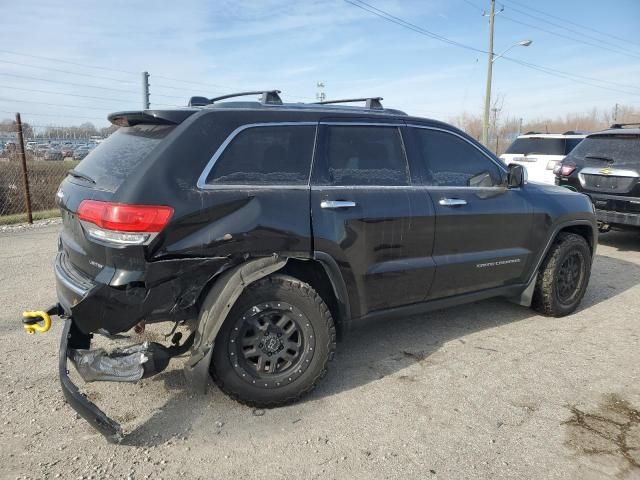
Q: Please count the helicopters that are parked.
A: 0